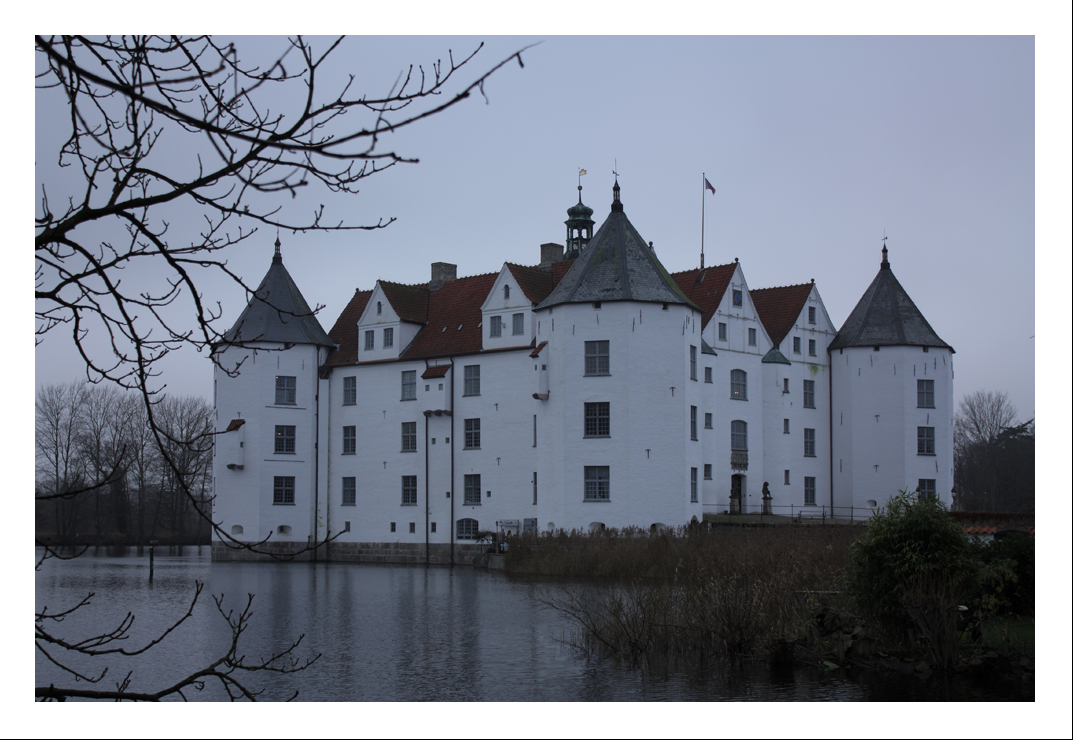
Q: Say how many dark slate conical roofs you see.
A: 3